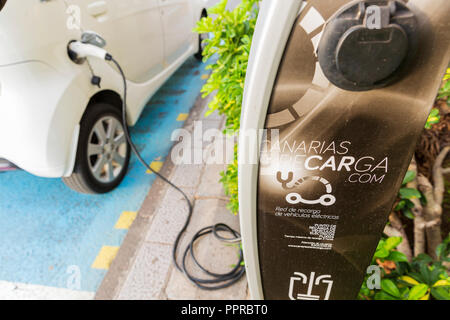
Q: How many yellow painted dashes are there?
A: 5